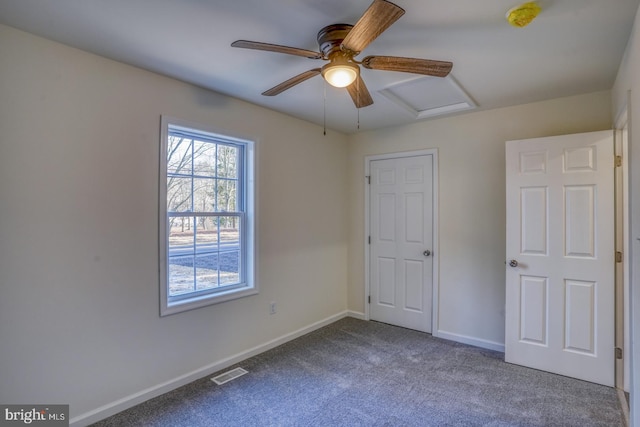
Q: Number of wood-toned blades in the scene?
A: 5